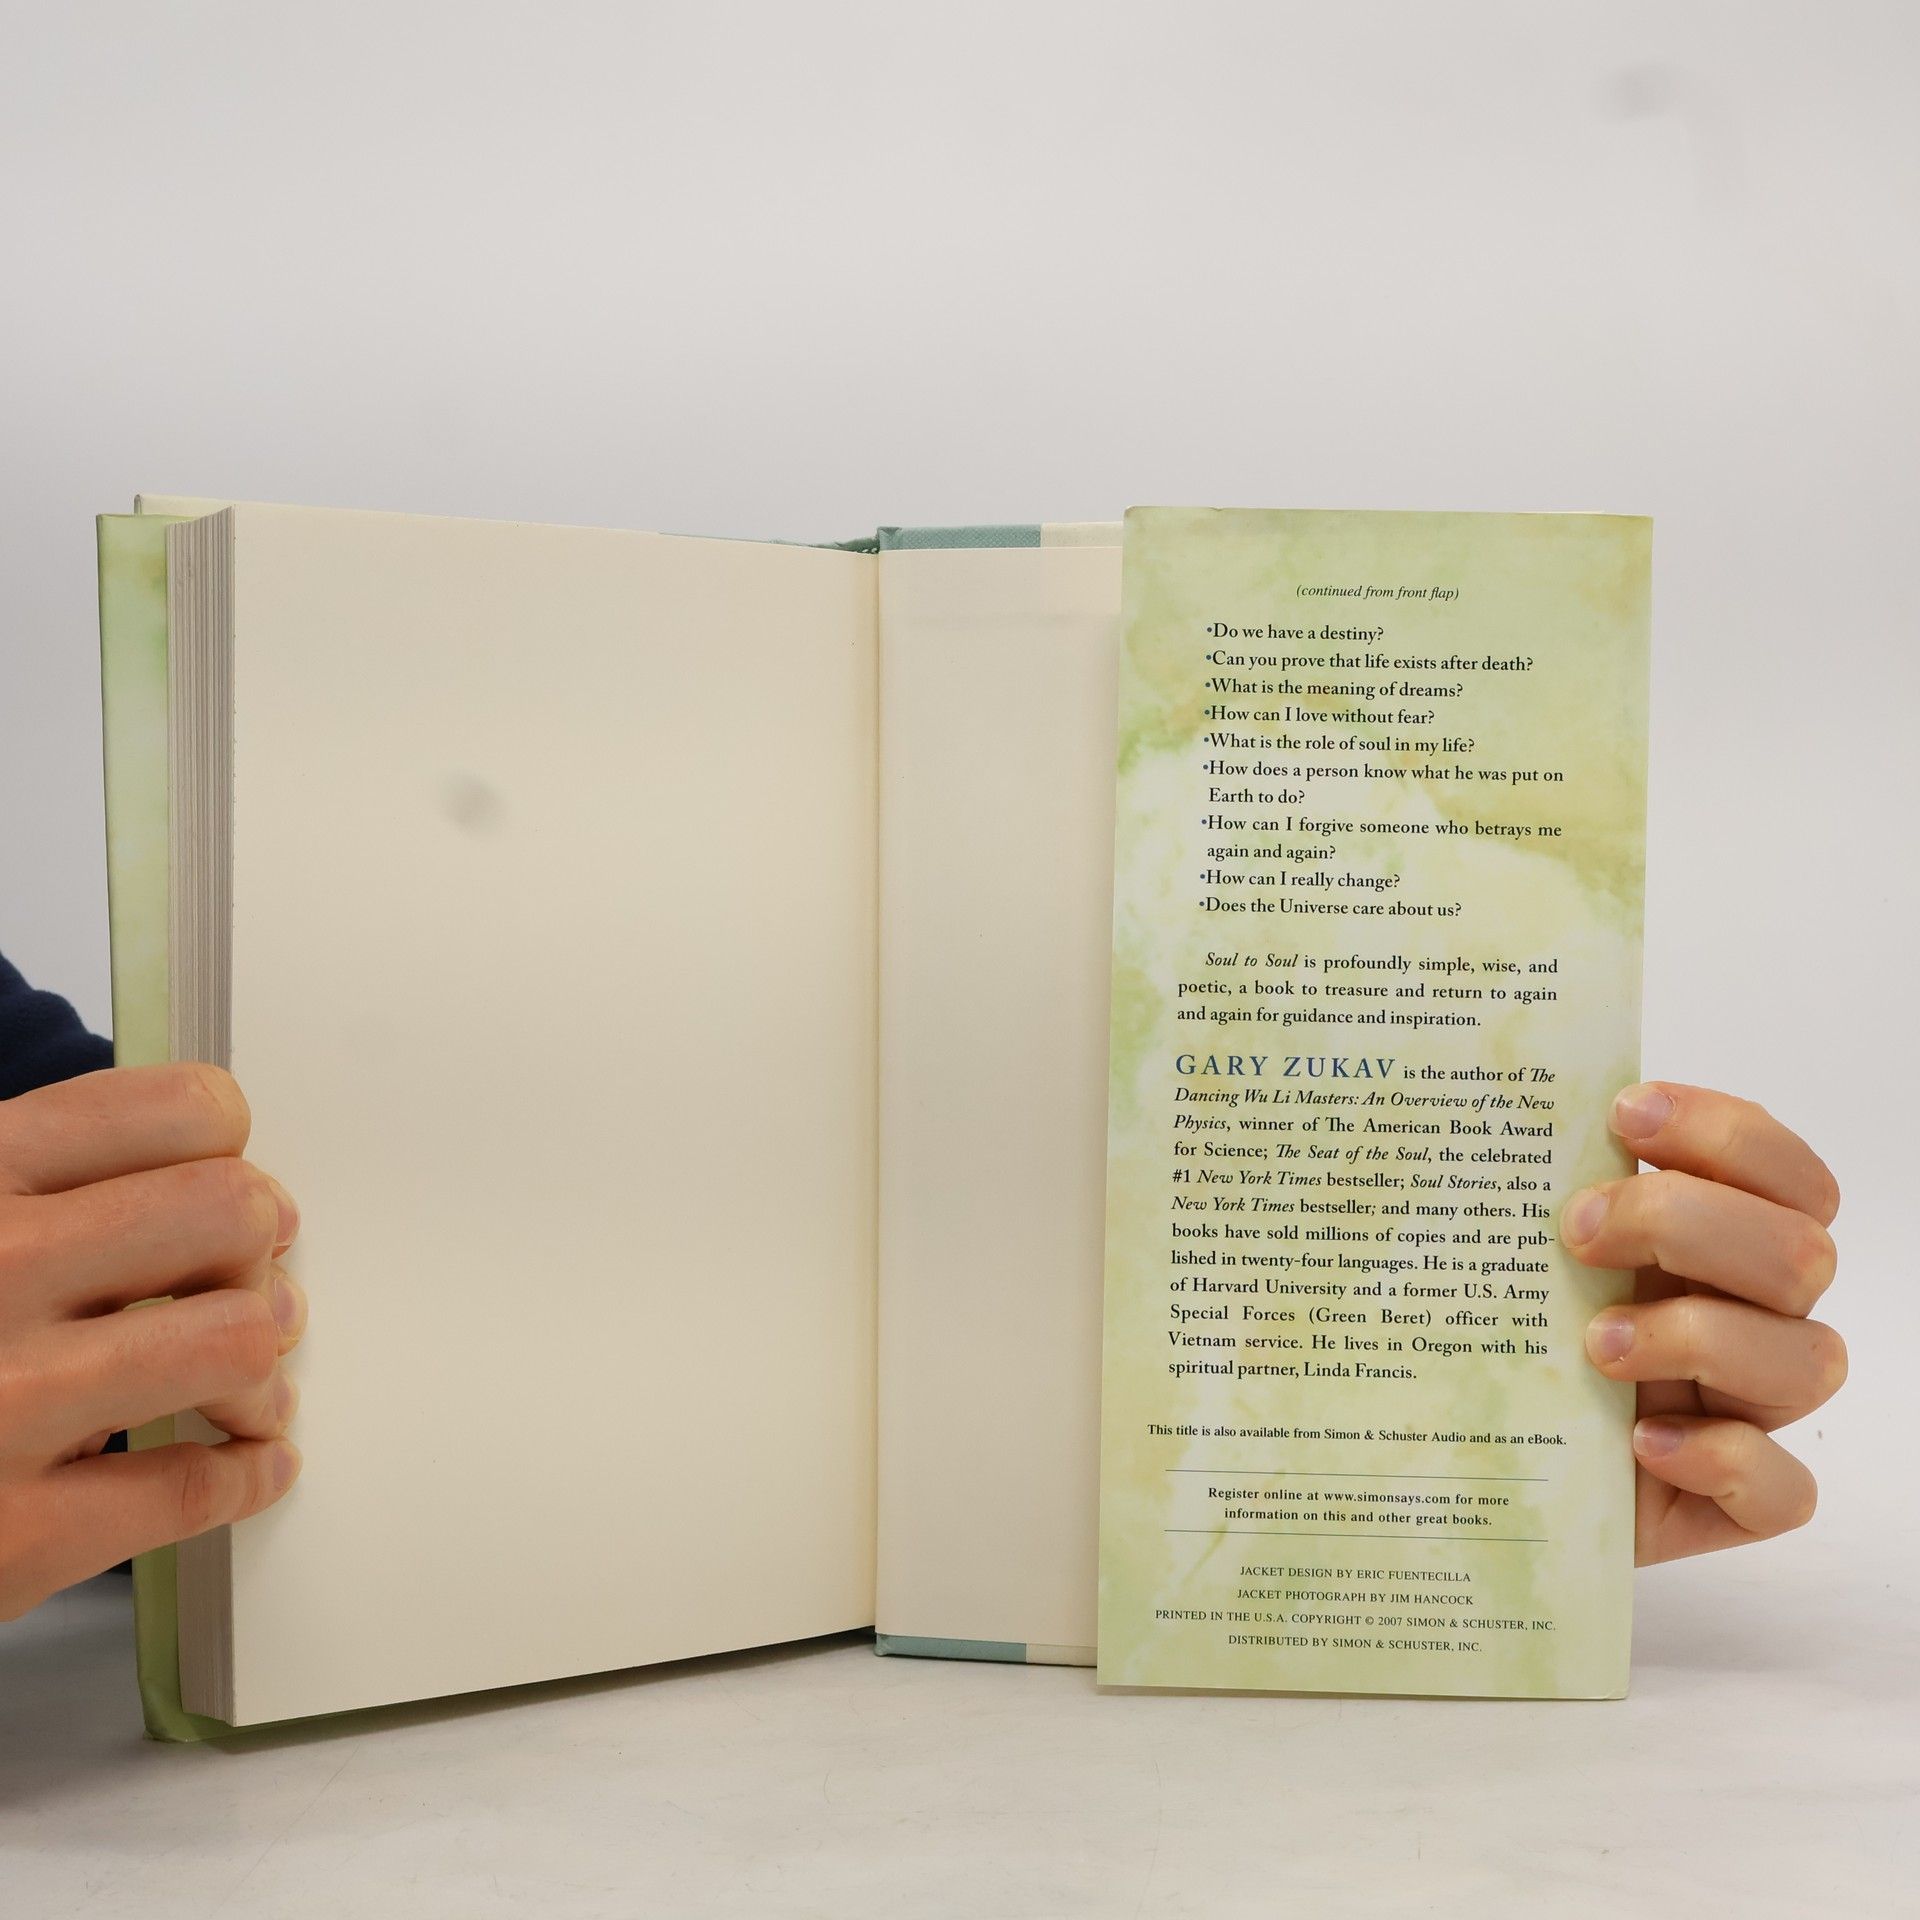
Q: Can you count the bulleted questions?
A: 9